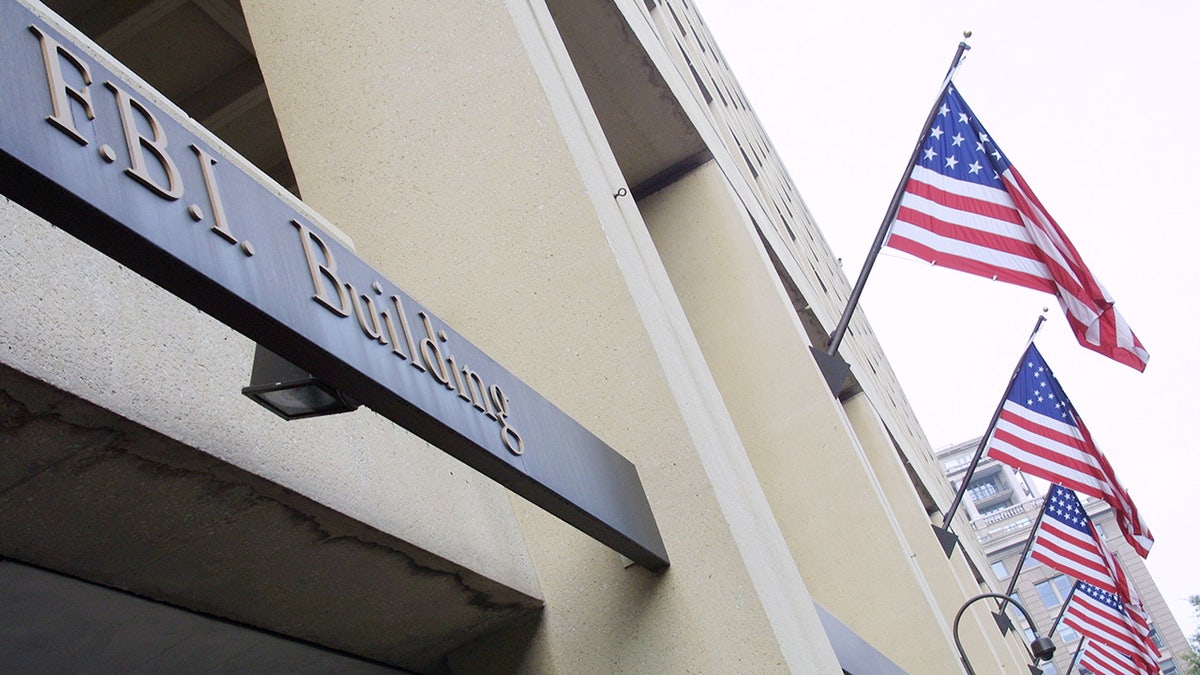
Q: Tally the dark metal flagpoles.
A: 5